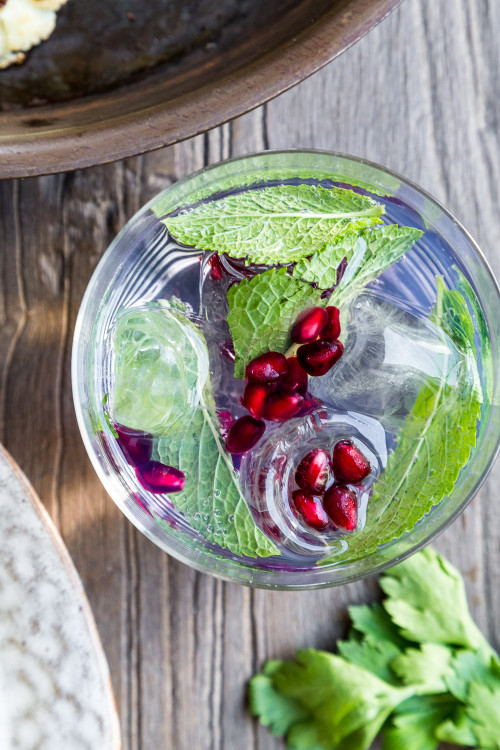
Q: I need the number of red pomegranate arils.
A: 14